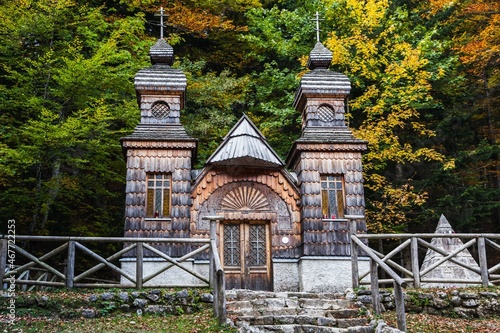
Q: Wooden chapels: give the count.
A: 1